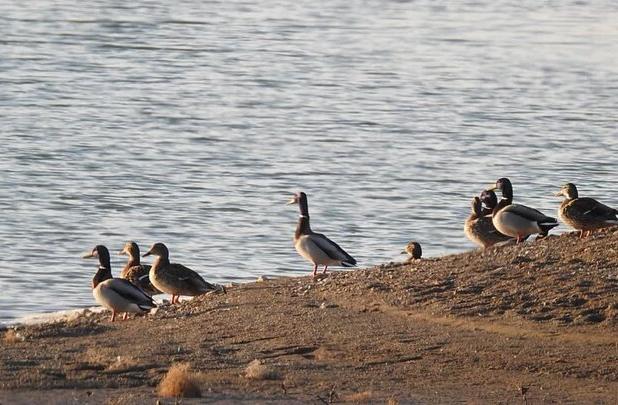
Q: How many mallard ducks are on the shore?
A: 9